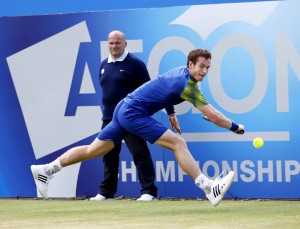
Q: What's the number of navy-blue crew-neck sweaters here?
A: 1